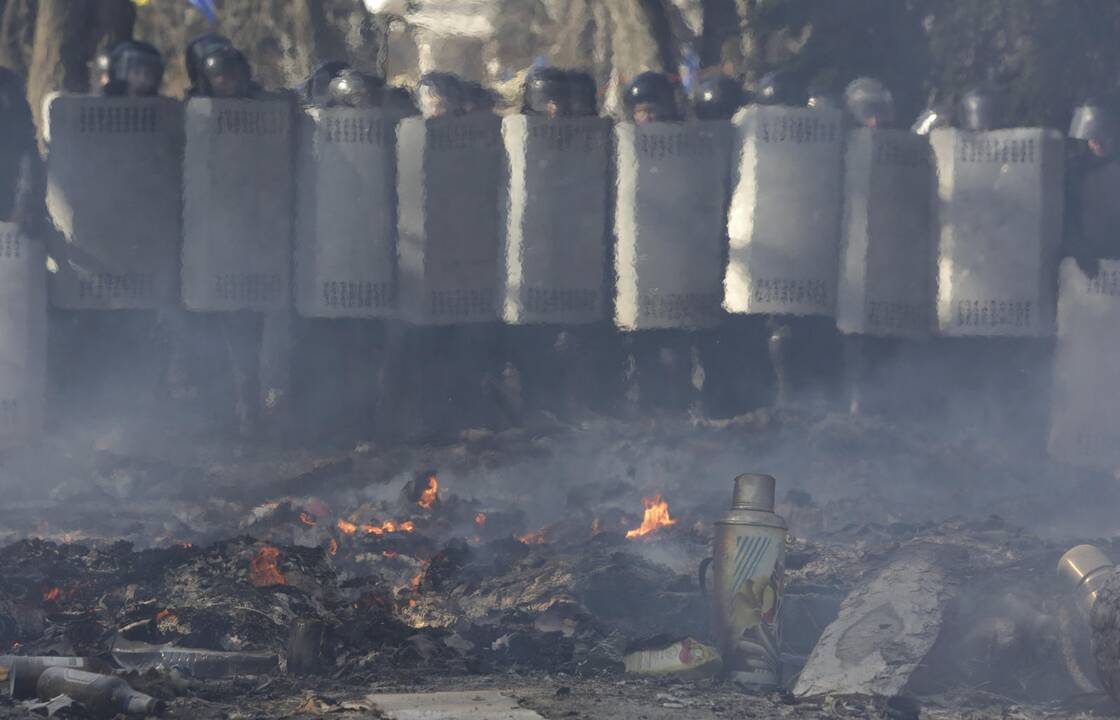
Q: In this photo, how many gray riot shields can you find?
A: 11